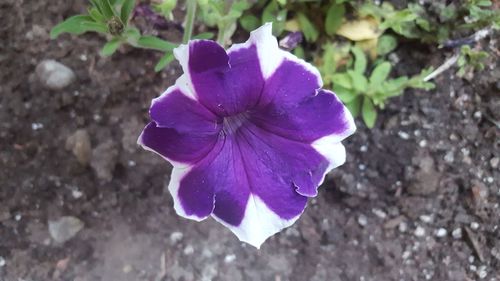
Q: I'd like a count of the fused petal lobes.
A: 5